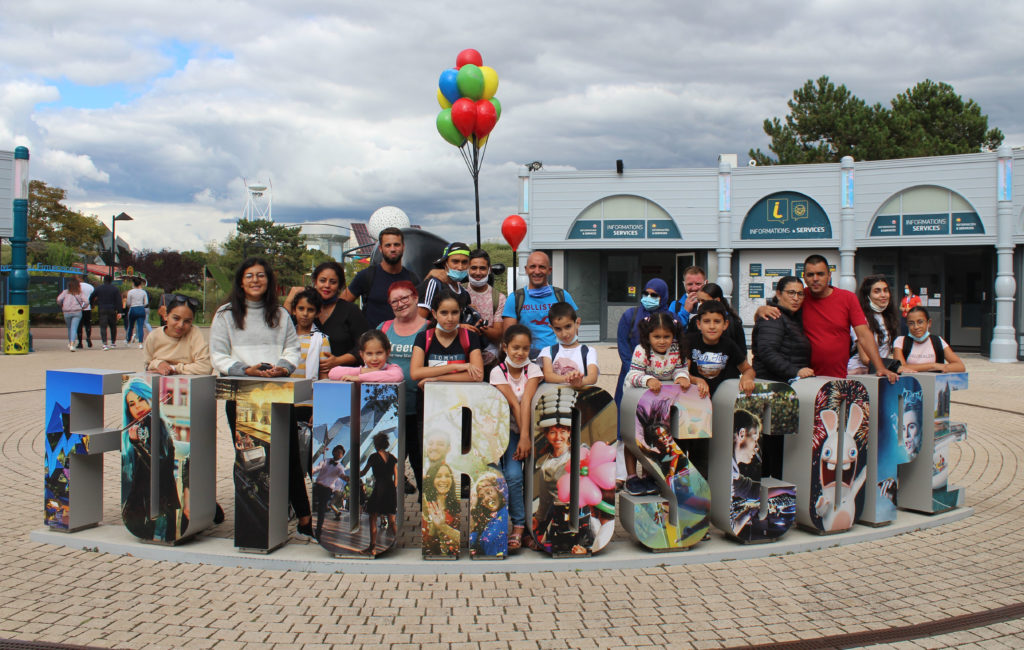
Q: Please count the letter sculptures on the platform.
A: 11